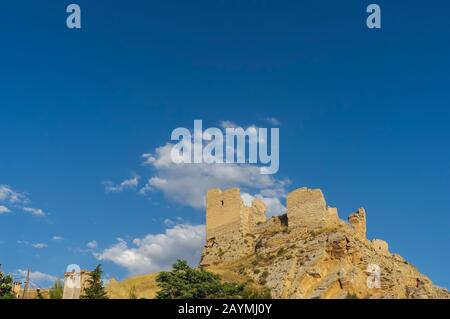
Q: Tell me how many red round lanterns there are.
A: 0